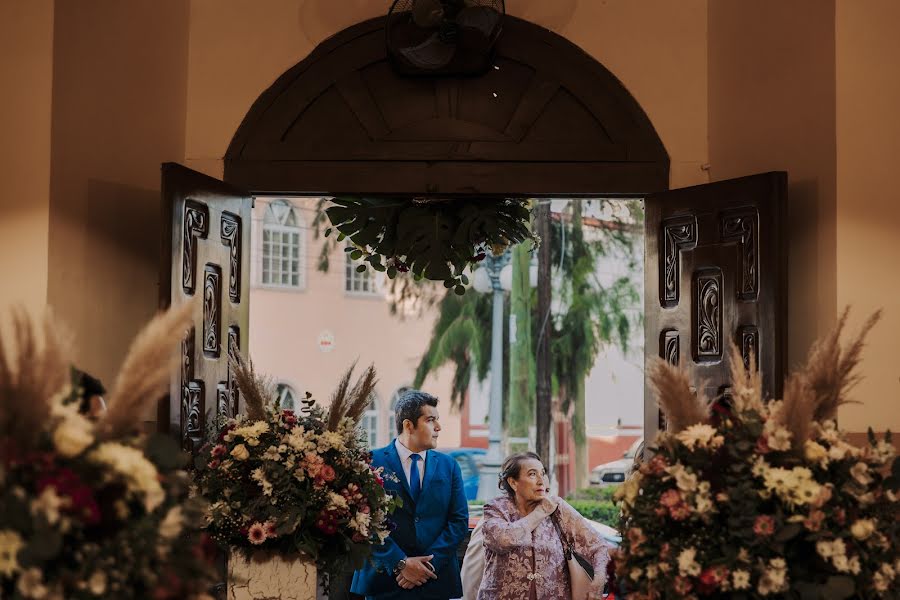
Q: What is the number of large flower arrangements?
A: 3